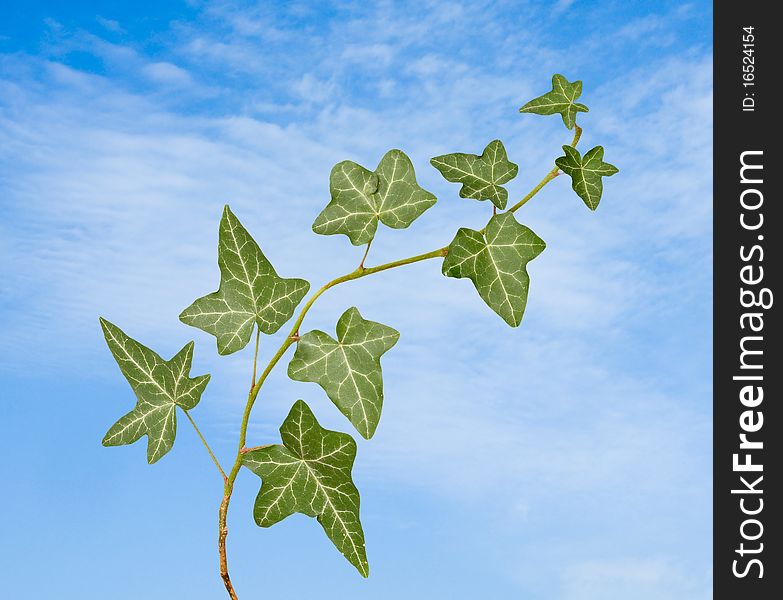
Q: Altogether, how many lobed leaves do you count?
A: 9